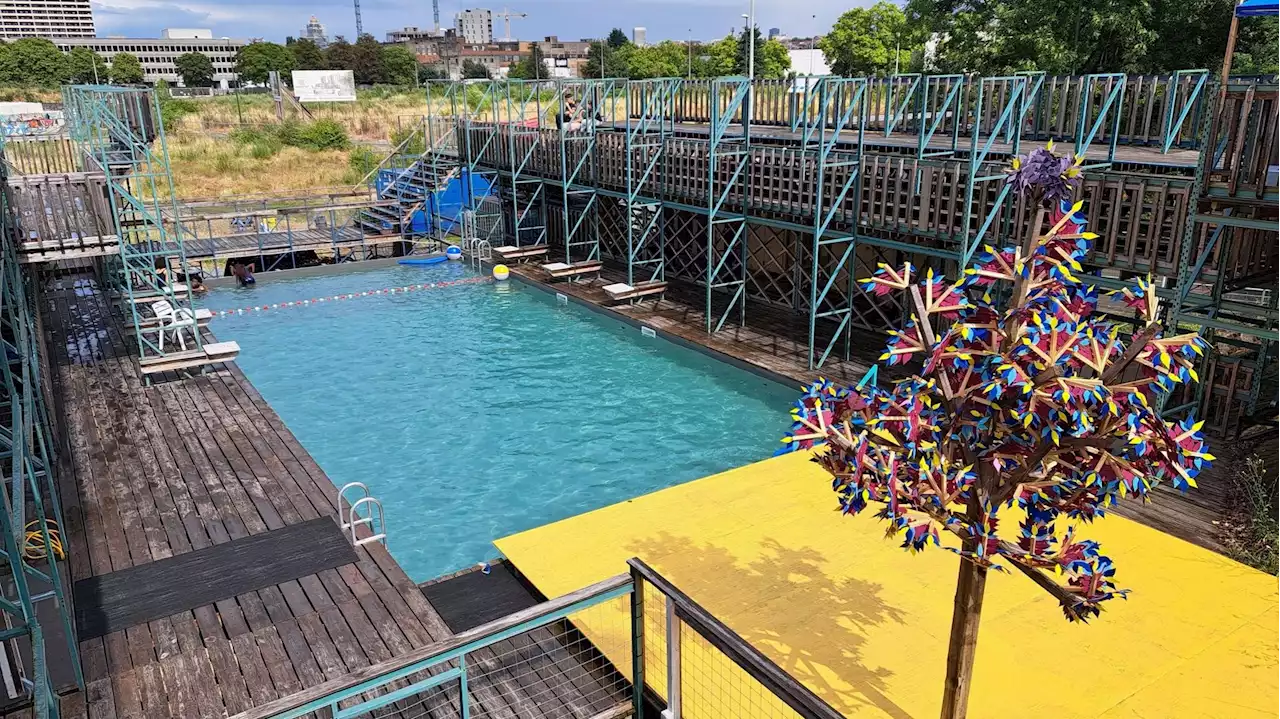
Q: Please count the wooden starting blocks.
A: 6